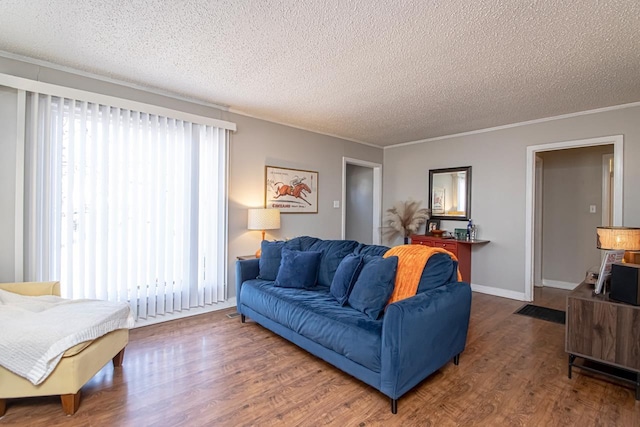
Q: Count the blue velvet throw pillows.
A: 4